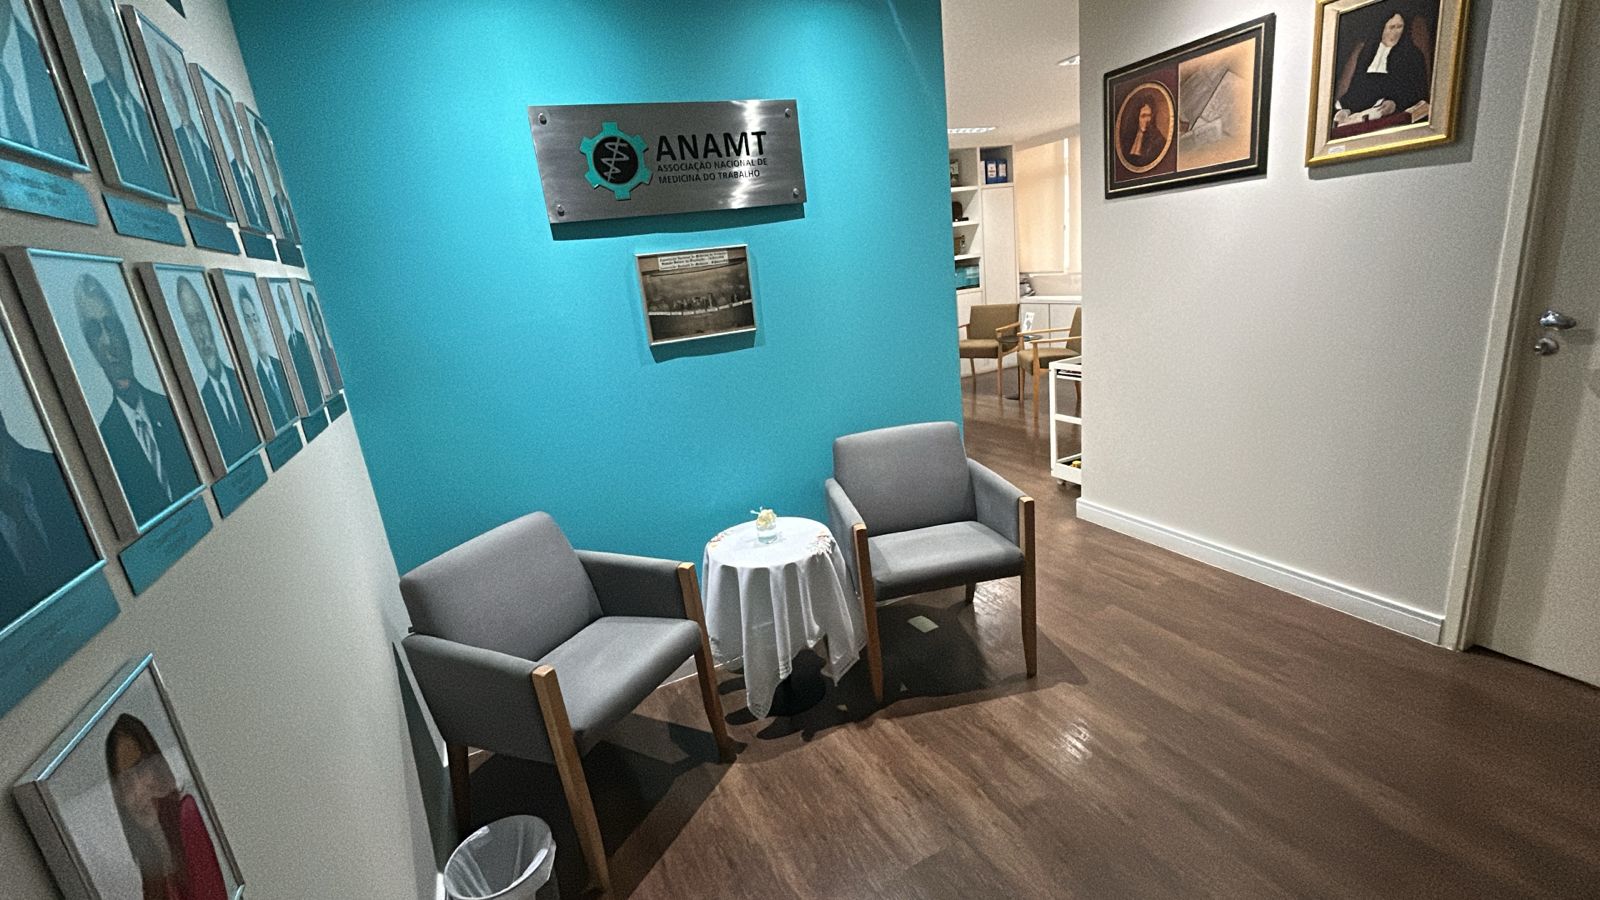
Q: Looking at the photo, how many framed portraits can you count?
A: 14